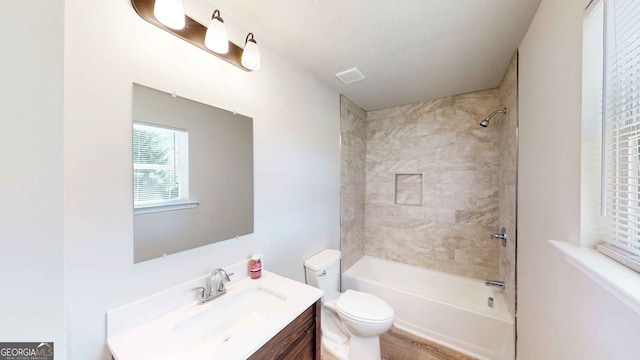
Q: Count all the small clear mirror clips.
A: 4